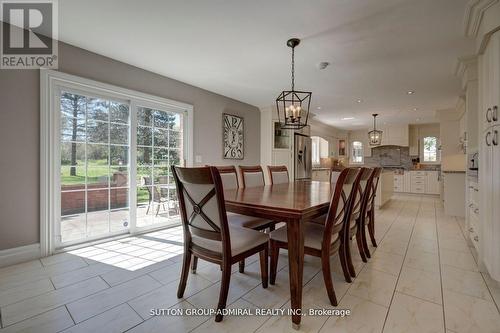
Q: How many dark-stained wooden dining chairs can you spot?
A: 8